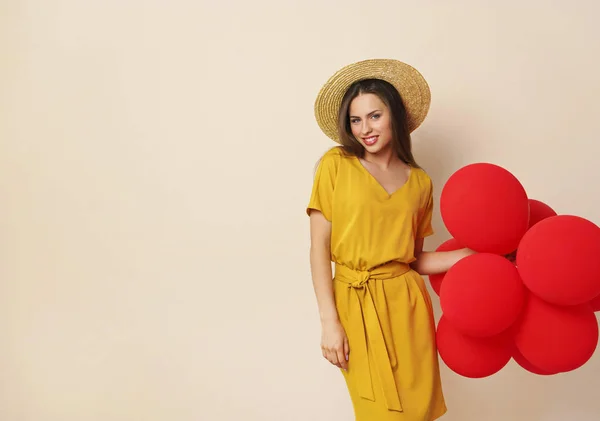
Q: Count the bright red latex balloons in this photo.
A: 9